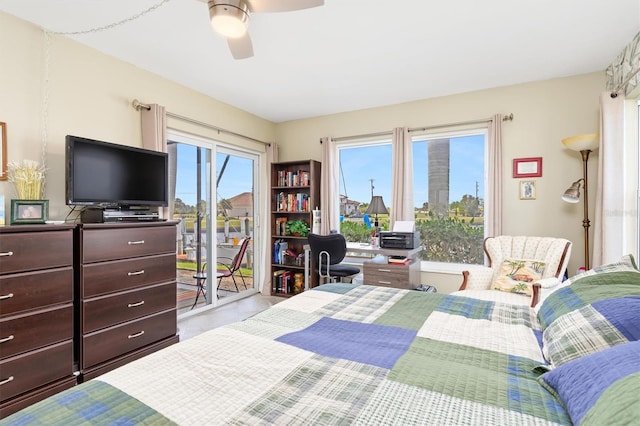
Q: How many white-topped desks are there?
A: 1